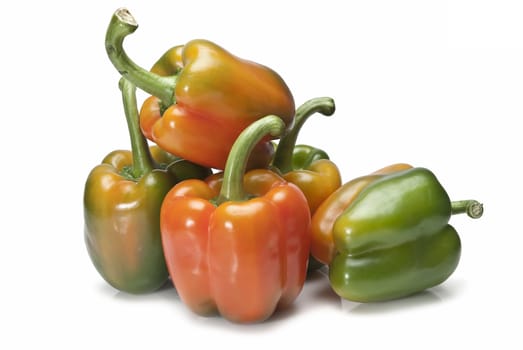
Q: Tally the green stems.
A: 5